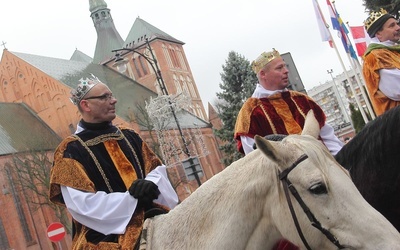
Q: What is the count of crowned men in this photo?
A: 3